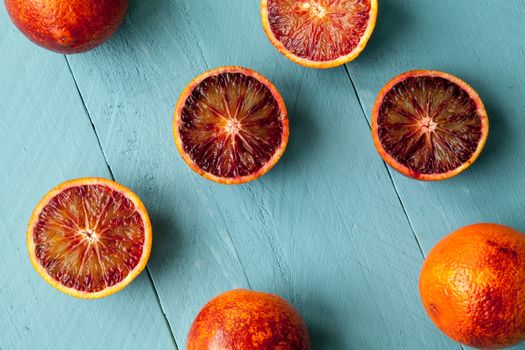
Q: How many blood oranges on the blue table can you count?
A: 7